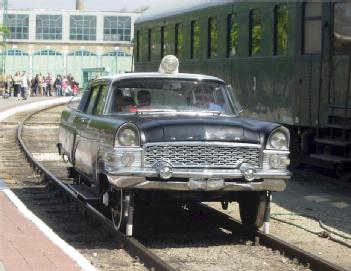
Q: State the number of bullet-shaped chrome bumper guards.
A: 2